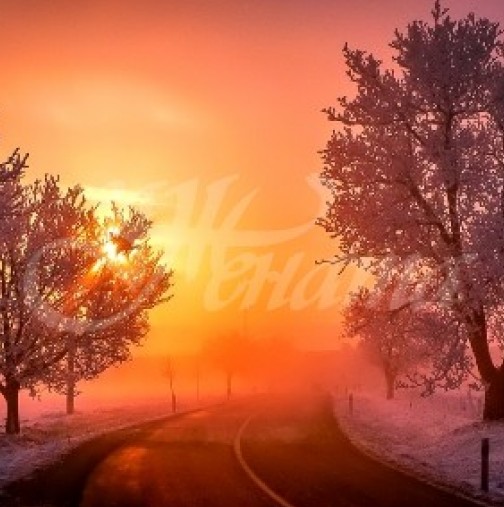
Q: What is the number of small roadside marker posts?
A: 2